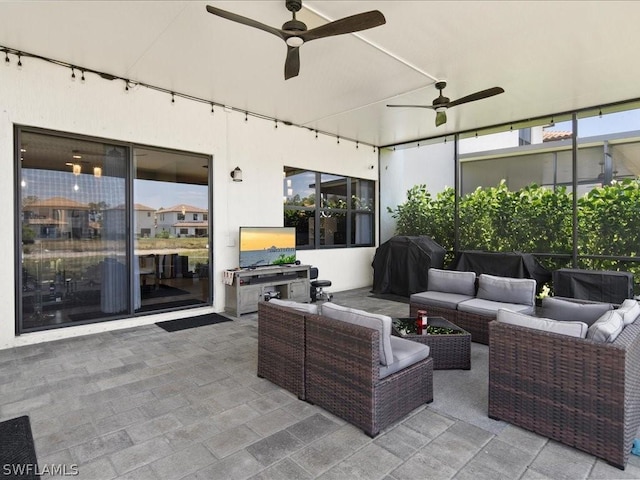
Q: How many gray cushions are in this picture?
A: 11